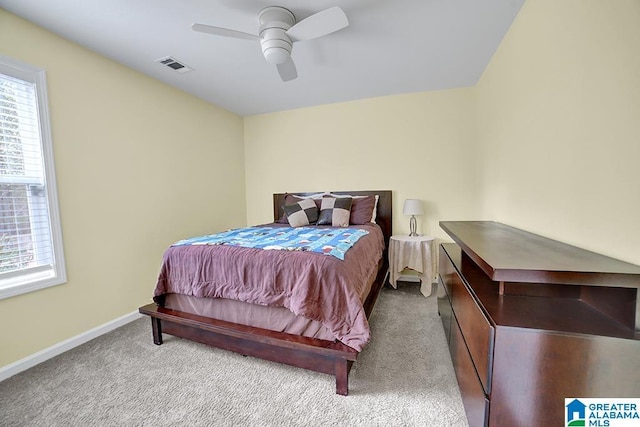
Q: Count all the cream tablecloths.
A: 1